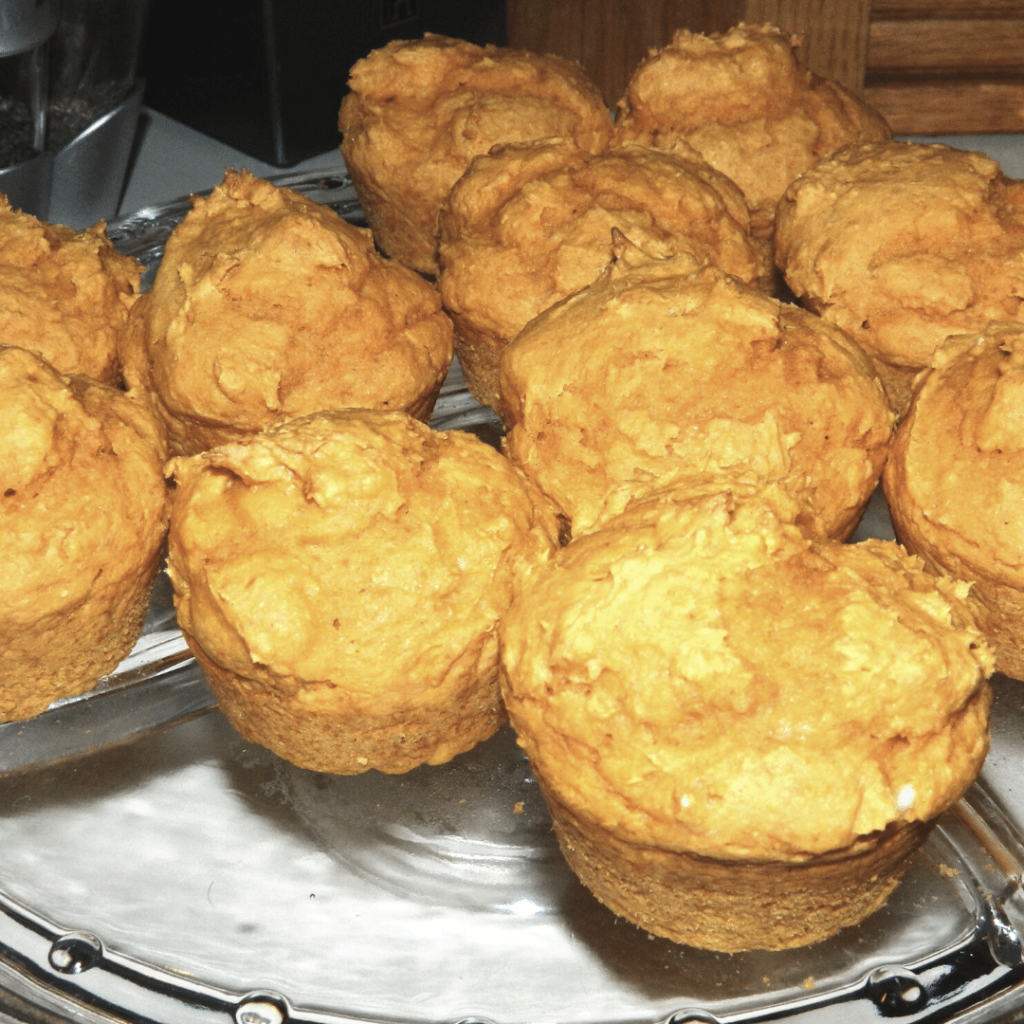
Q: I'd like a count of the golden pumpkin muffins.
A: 11